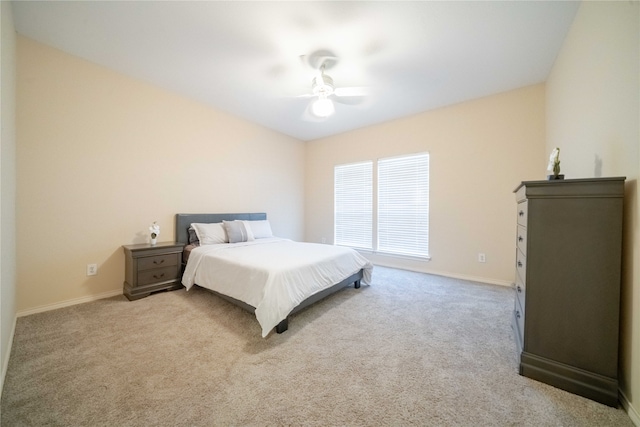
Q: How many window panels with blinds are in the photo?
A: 2